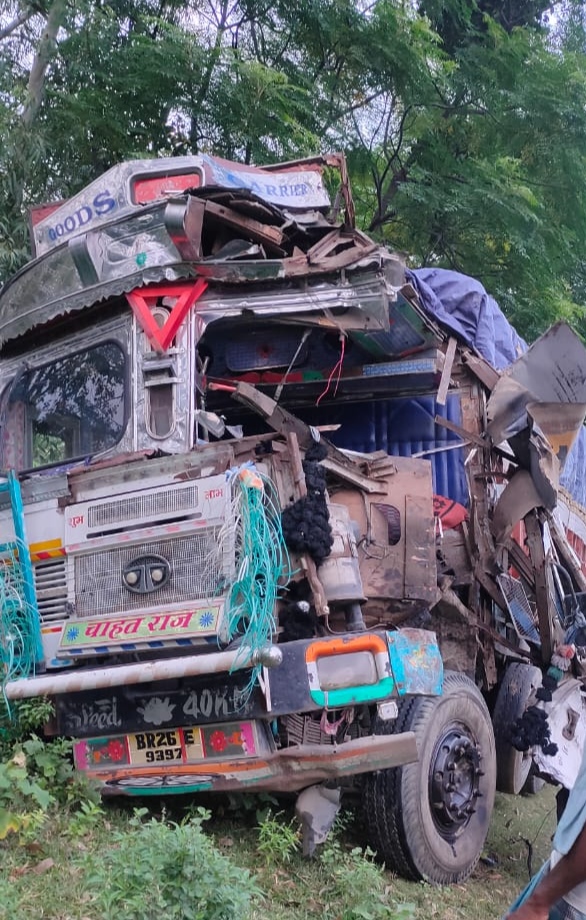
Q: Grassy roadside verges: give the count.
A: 1